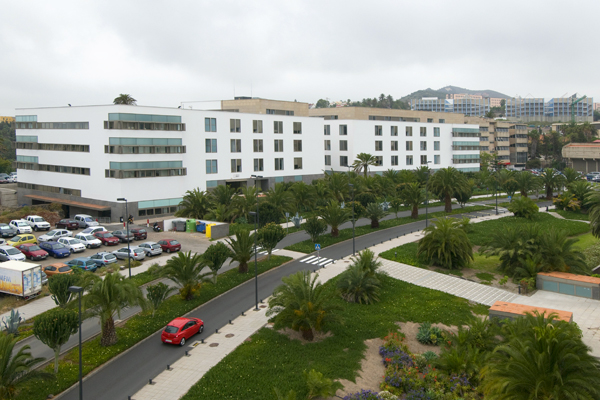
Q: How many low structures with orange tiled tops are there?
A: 2